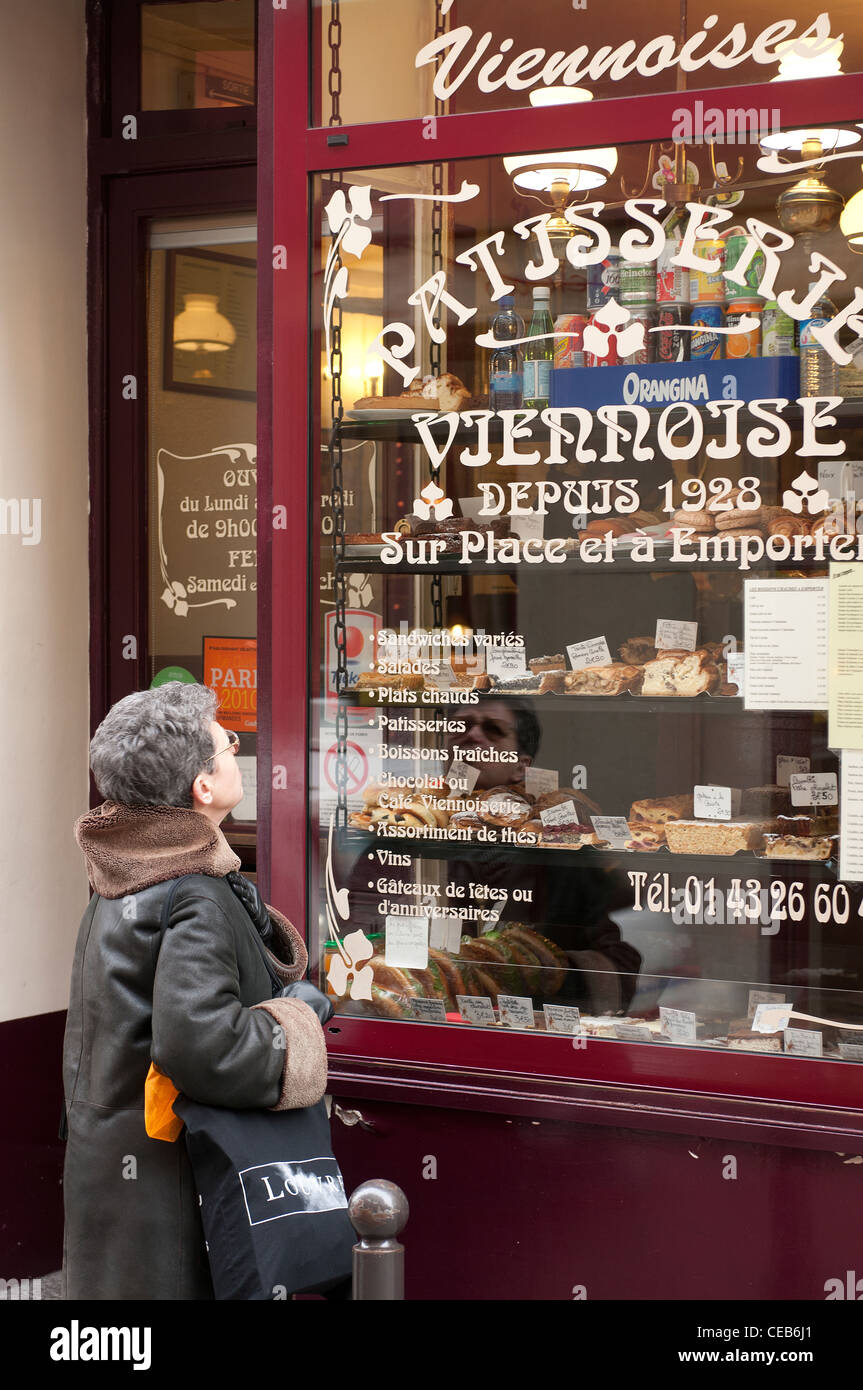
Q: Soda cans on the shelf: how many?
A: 12